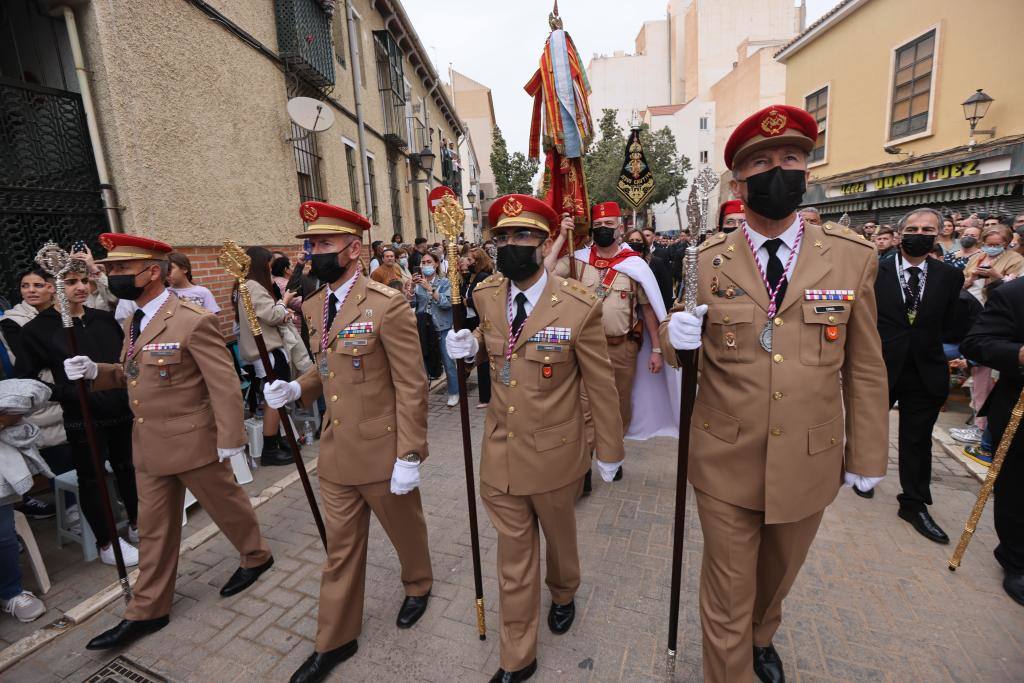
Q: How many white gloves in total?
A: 8